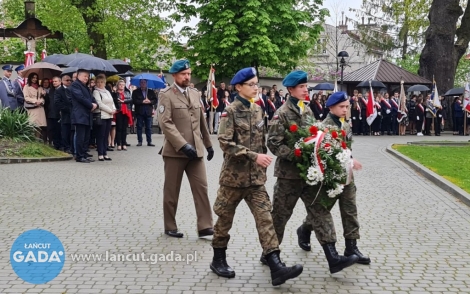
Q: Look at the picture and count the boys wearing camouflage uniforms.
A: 3